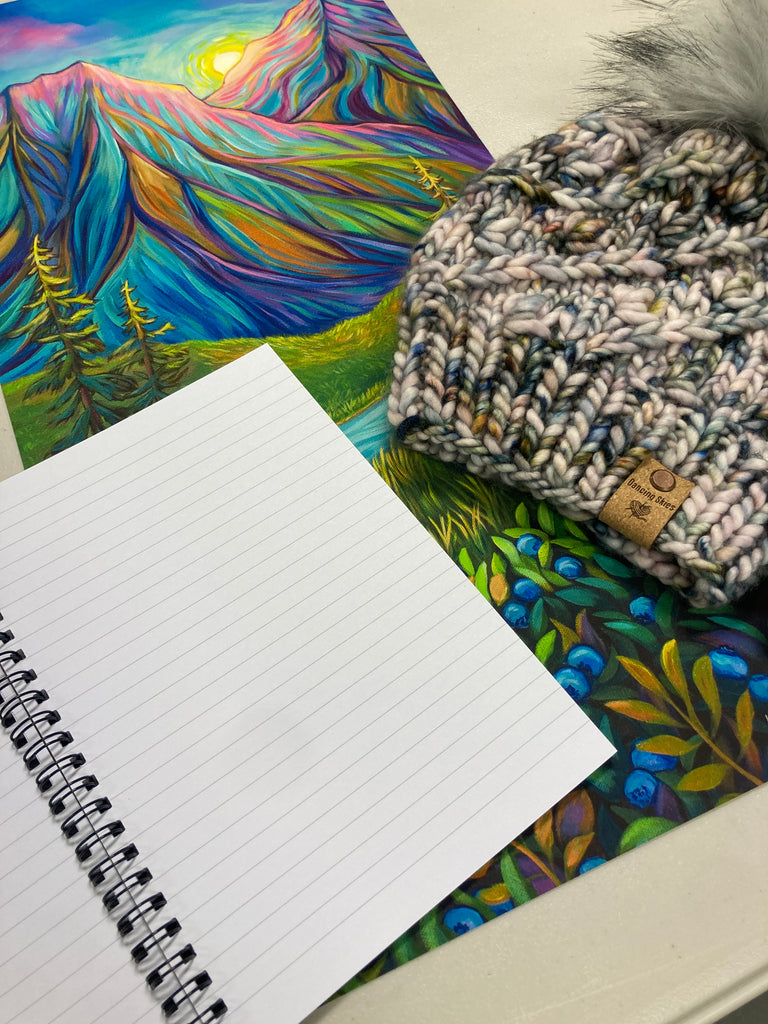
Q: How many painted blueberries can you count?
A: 14